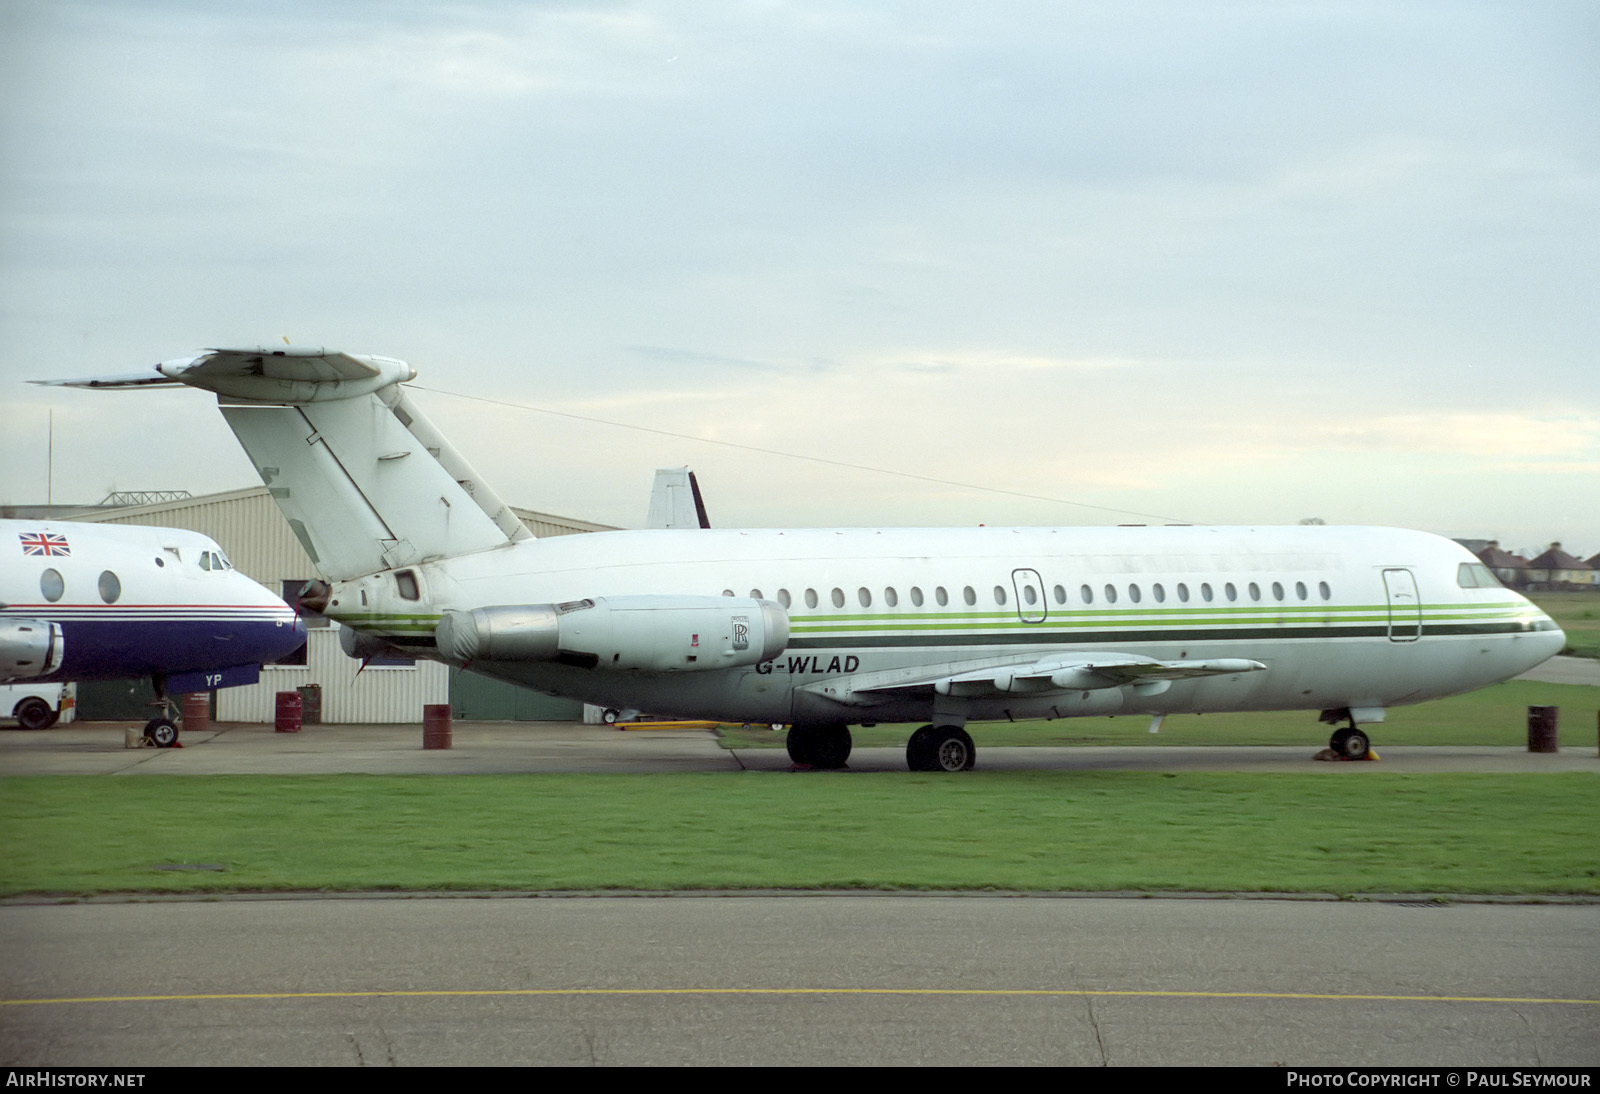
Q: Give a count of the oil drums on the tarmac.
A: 5